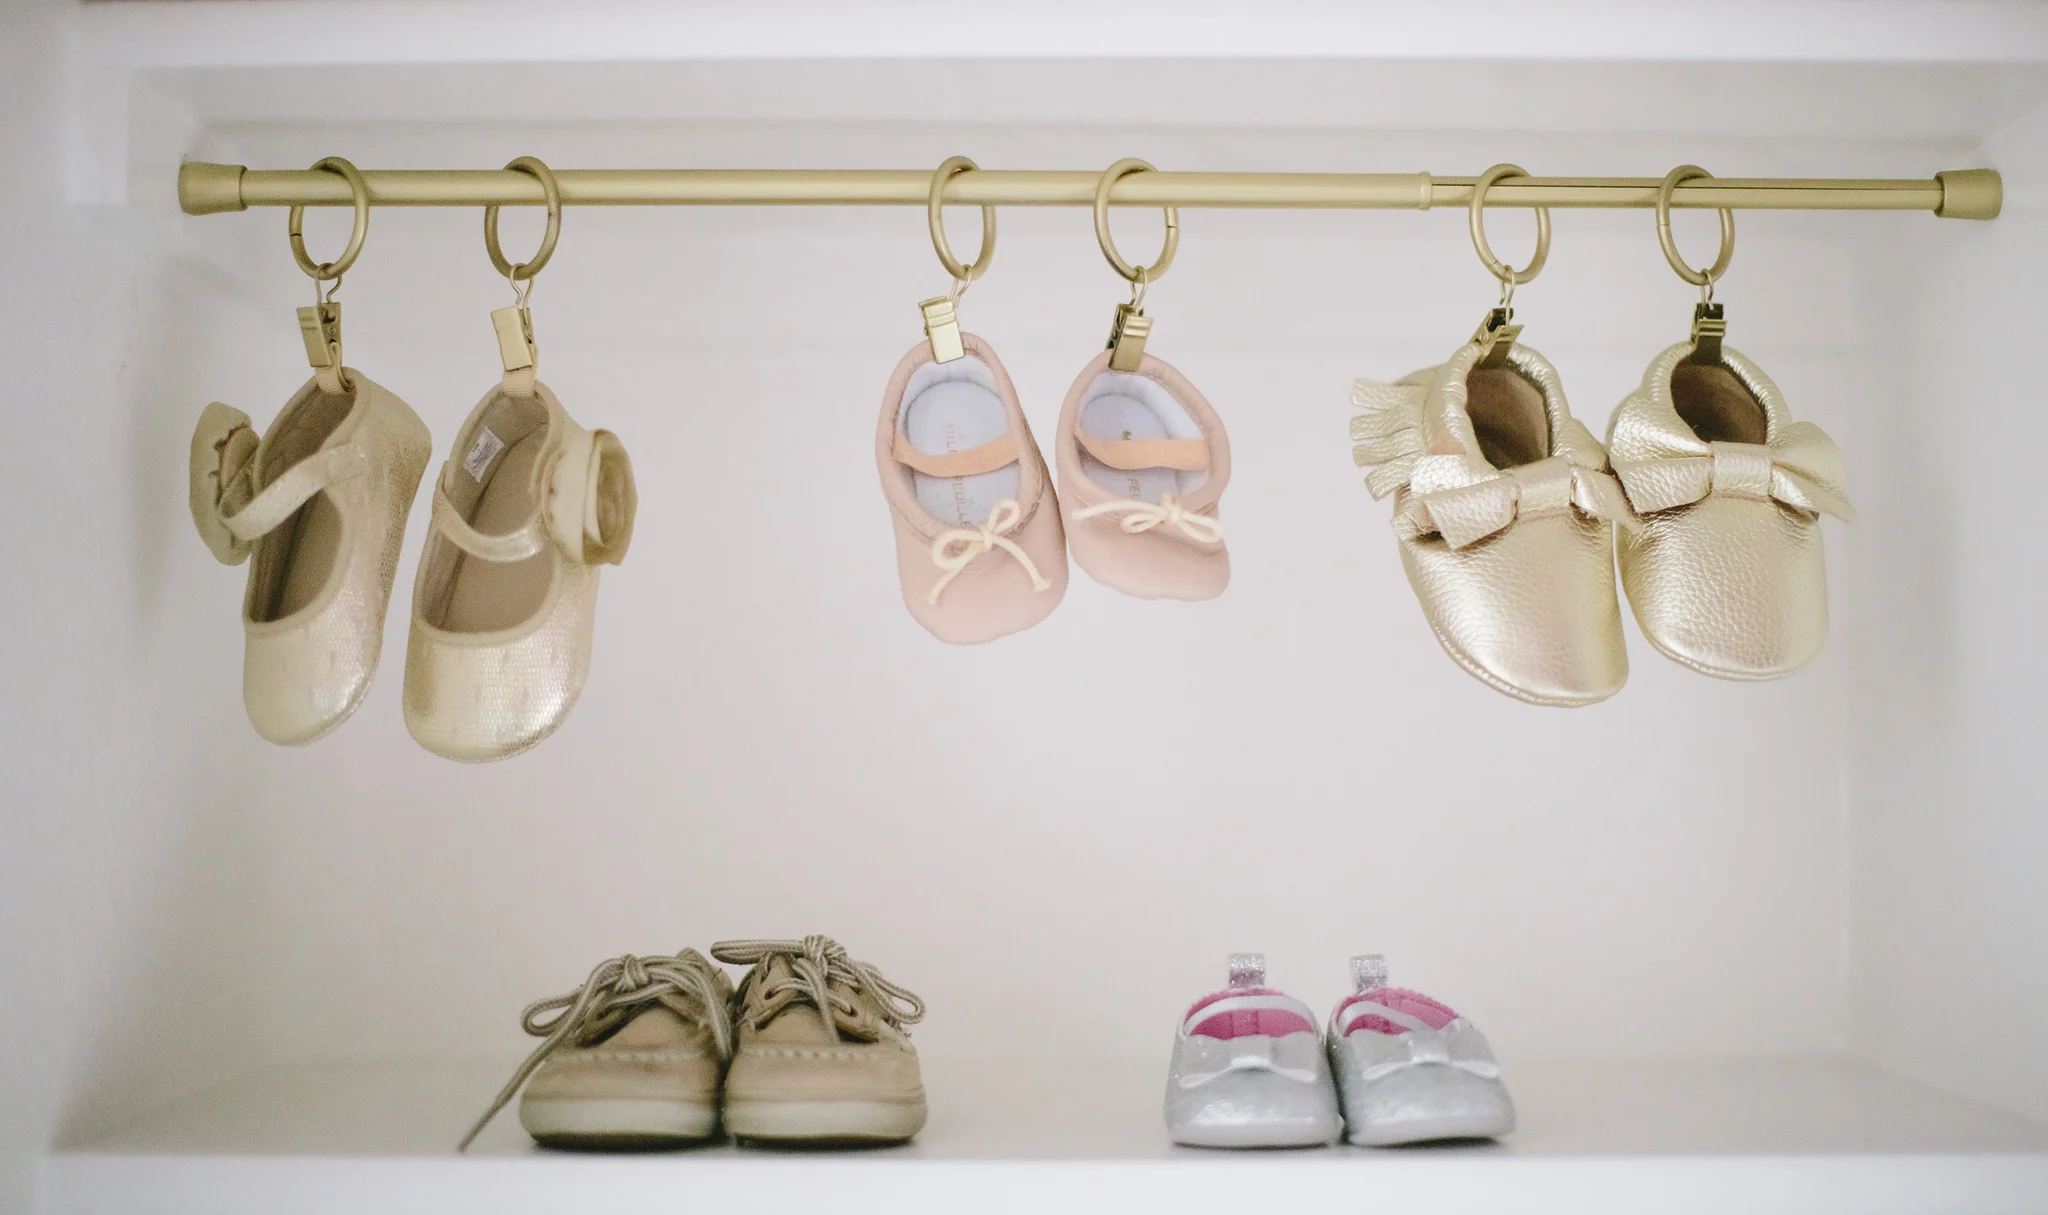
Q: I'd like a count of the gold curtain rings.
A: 6